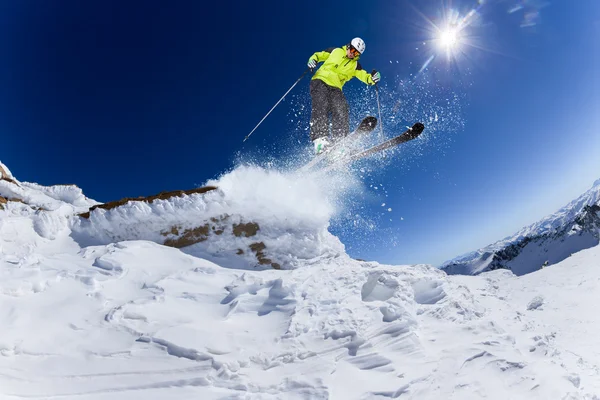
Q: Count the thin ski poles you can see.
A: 2